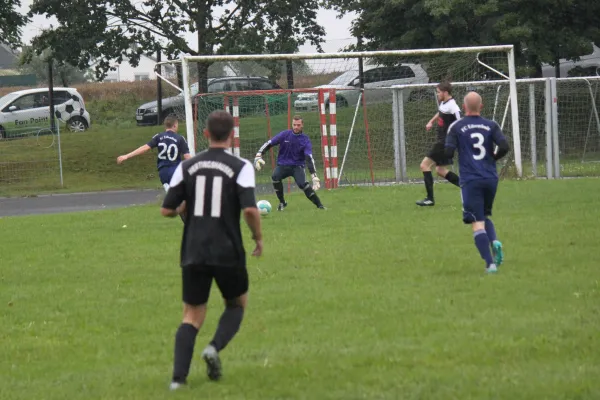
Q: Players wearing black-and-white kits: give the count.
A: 2